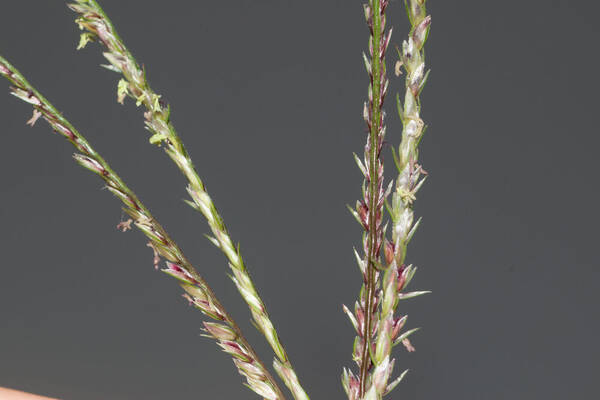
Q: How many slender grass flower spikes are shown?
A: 4